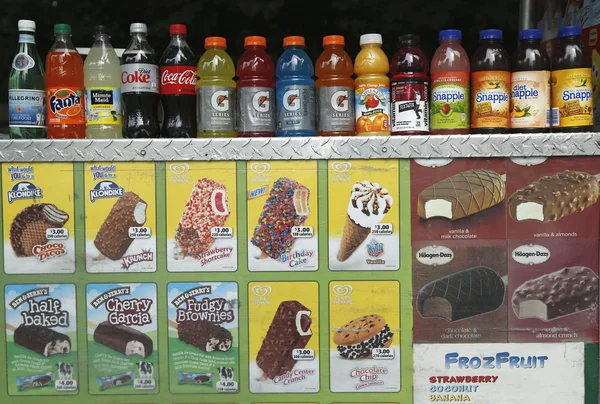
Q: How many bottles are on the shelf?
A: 15